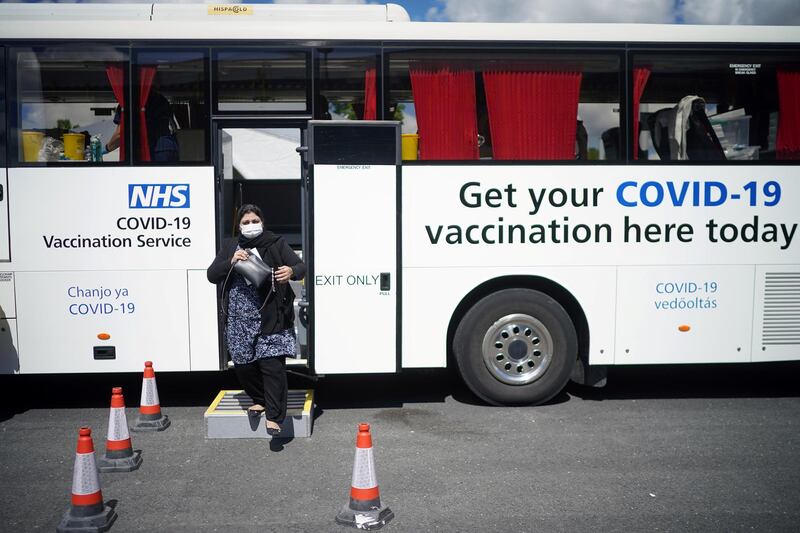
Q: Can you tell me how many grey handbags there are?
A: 1